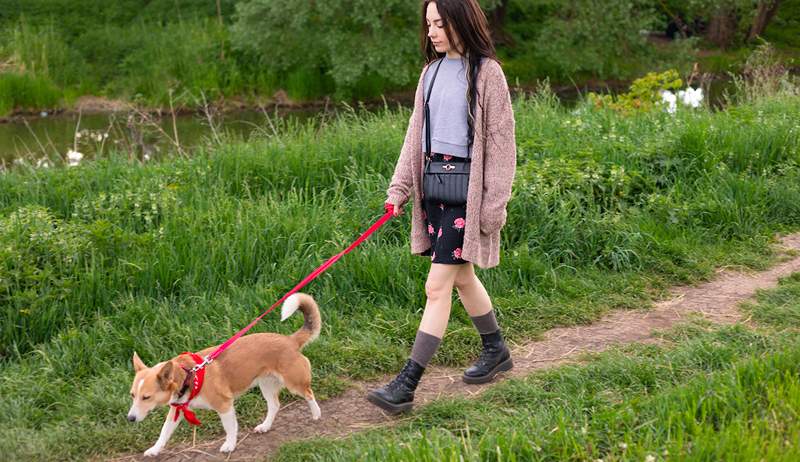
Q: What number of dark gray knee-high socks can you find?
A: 2